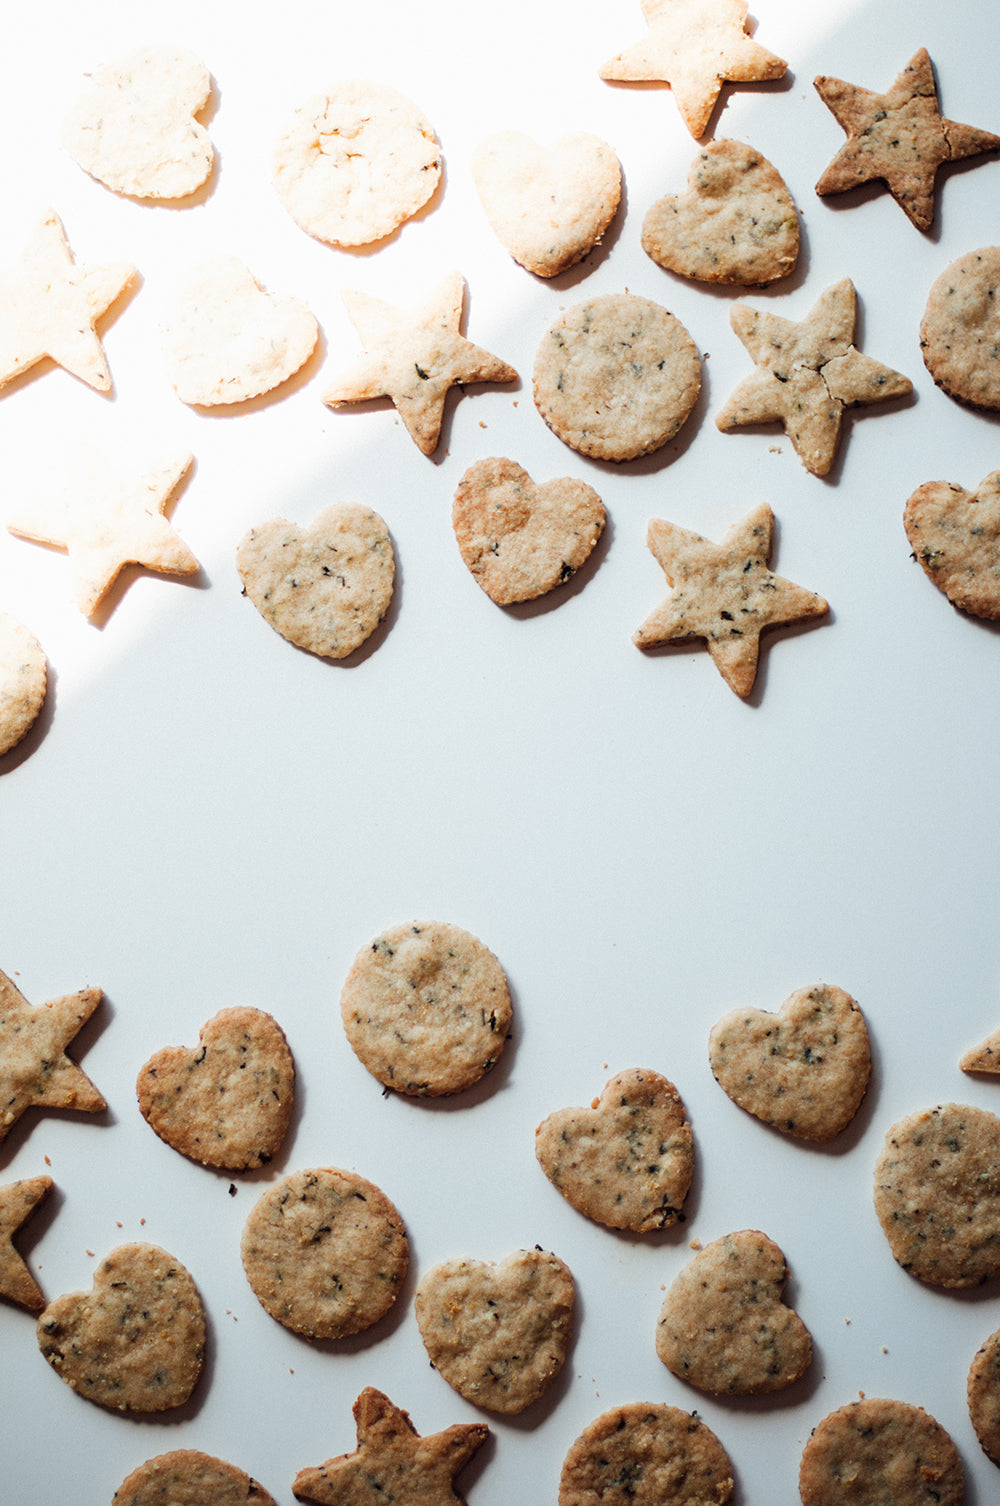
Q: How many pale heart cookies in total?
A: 3